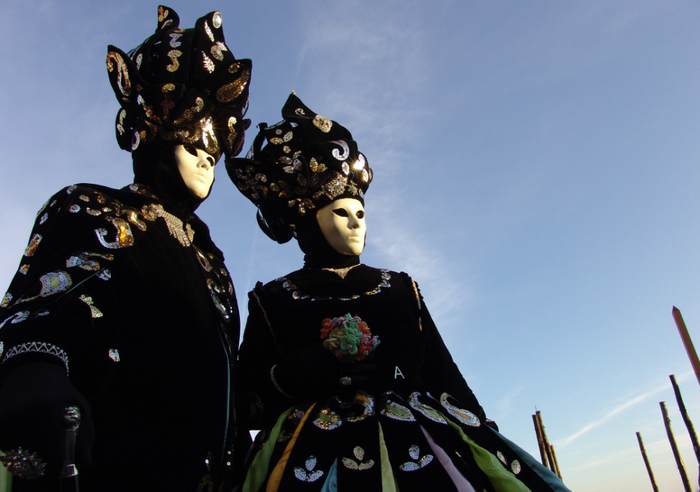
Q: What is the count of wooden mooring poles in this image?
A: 7